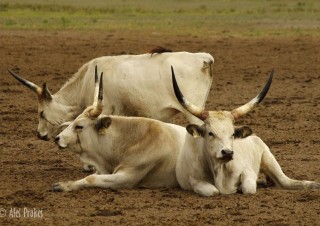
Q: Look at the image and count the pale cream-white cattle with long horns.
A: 3